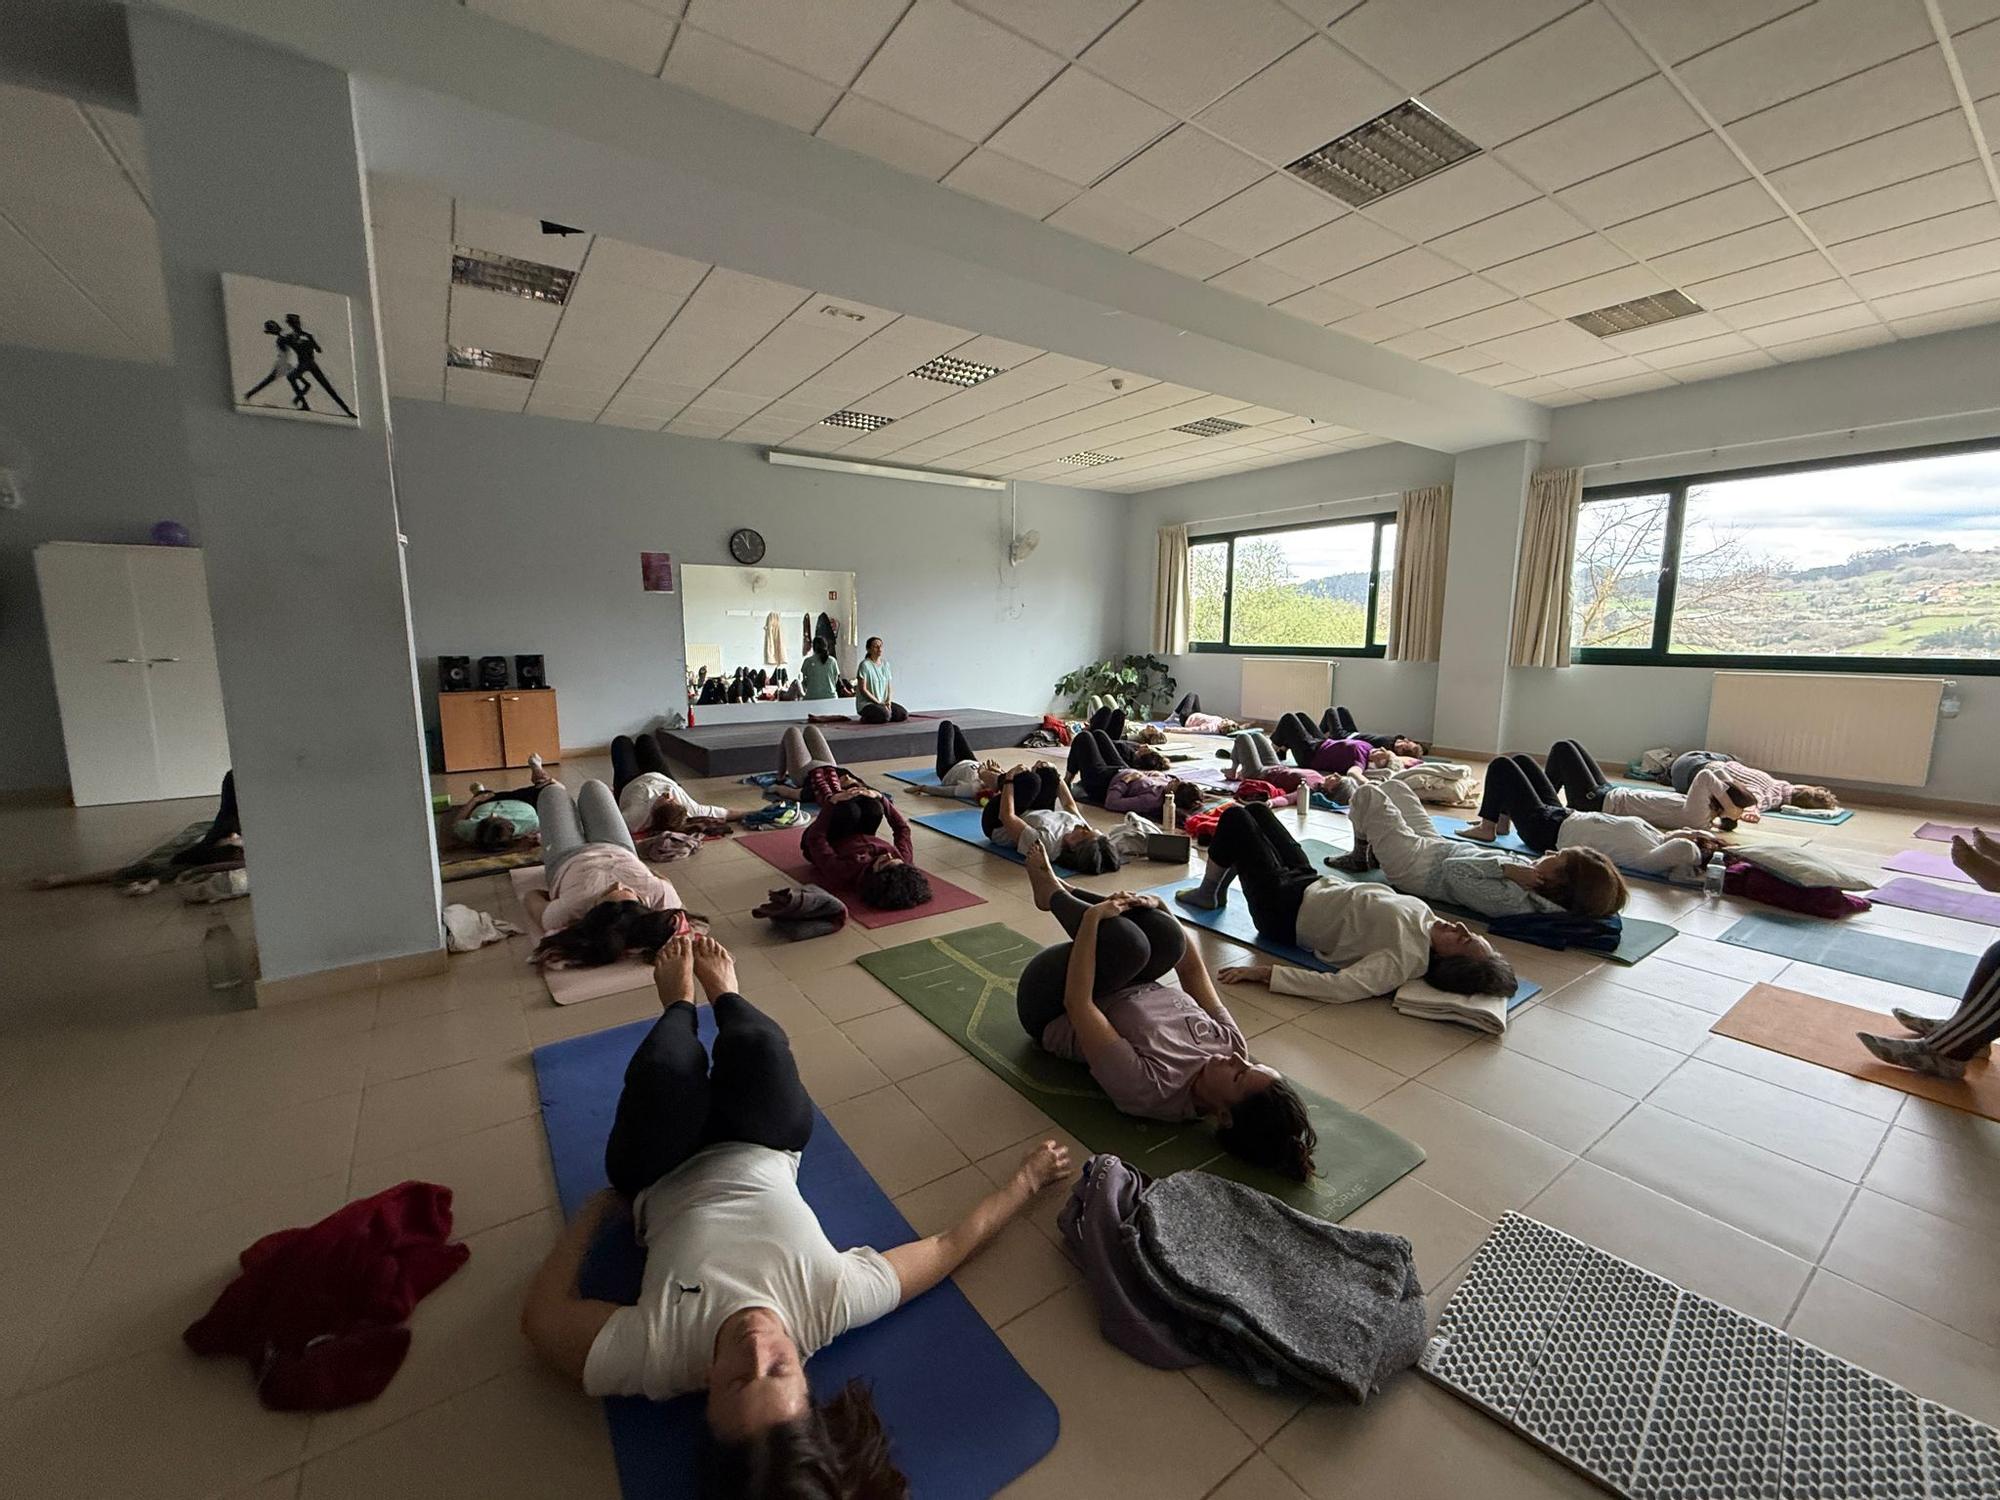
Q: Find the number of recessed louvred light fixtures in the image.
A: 8